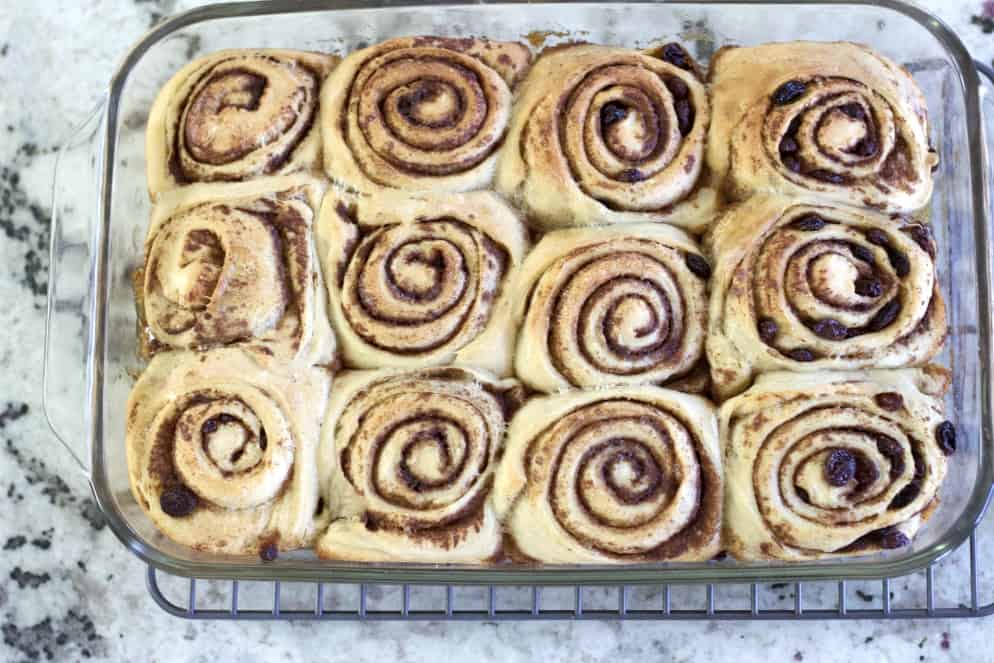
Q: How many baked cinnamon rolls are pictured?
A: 12